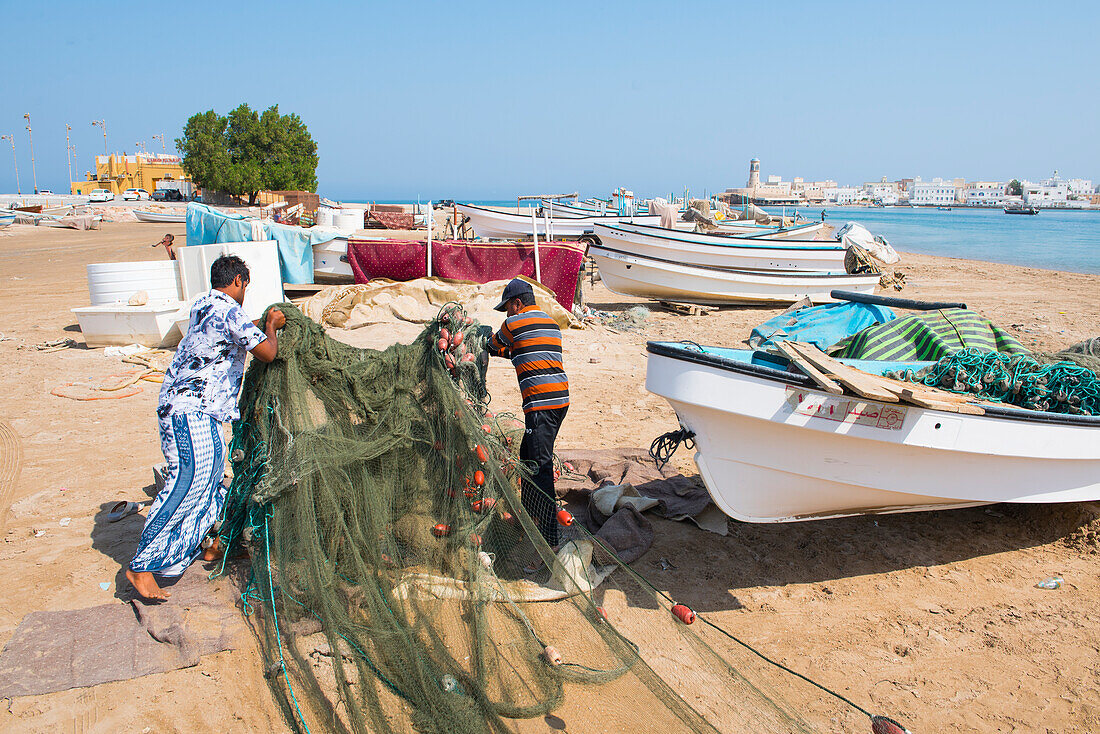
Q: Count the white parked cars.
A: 3